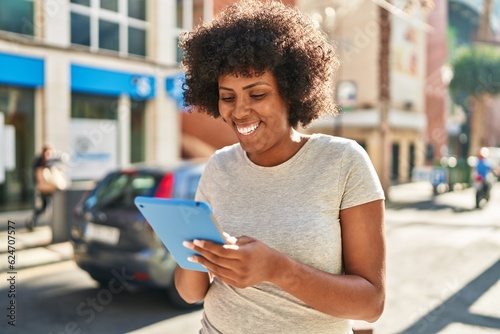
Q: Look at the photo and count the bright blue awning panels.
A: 3